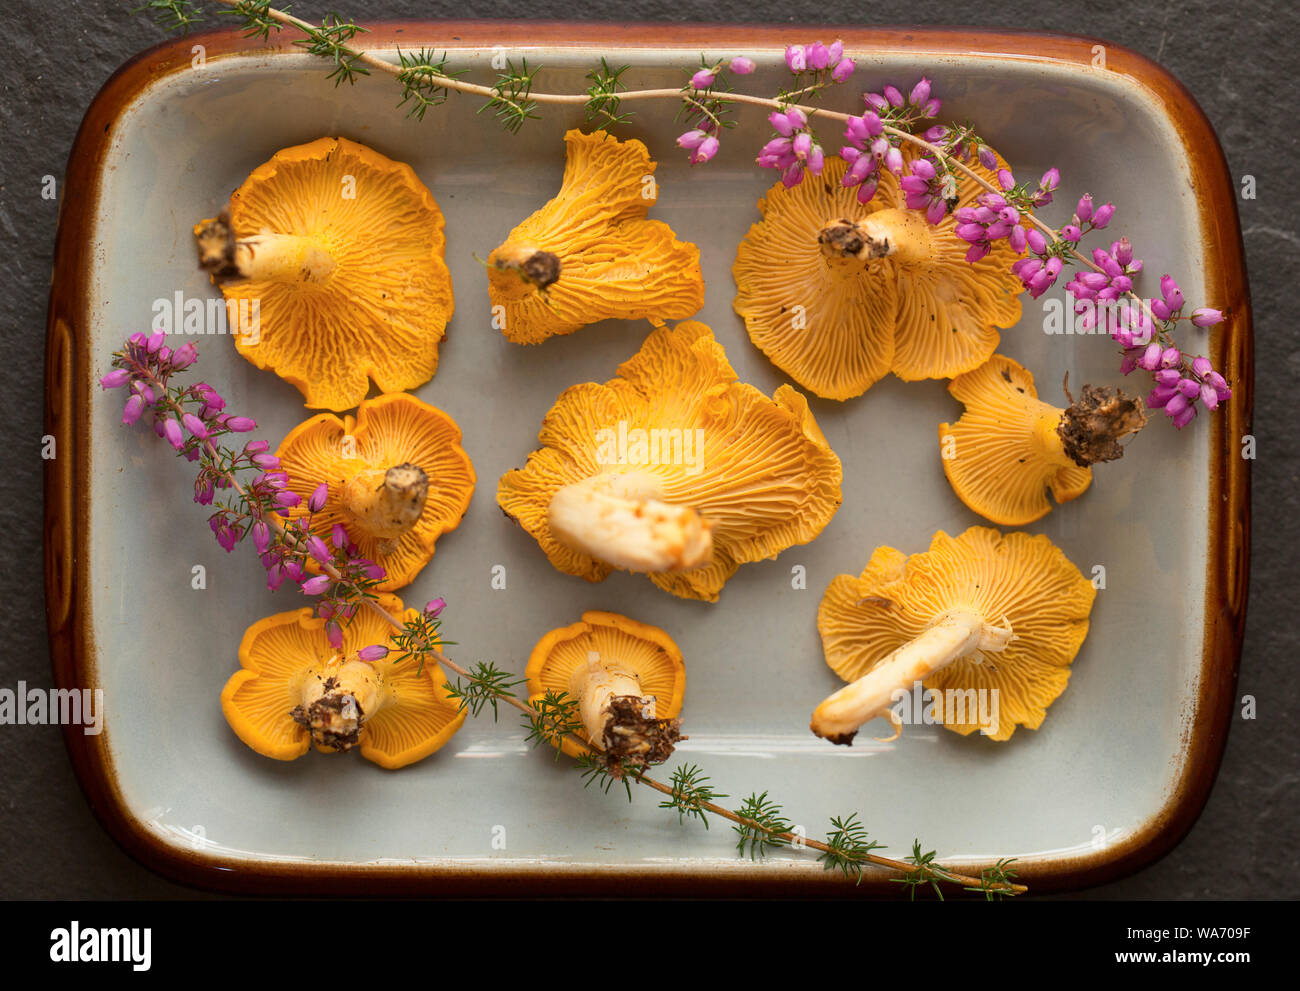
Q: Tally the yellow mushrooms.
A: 9